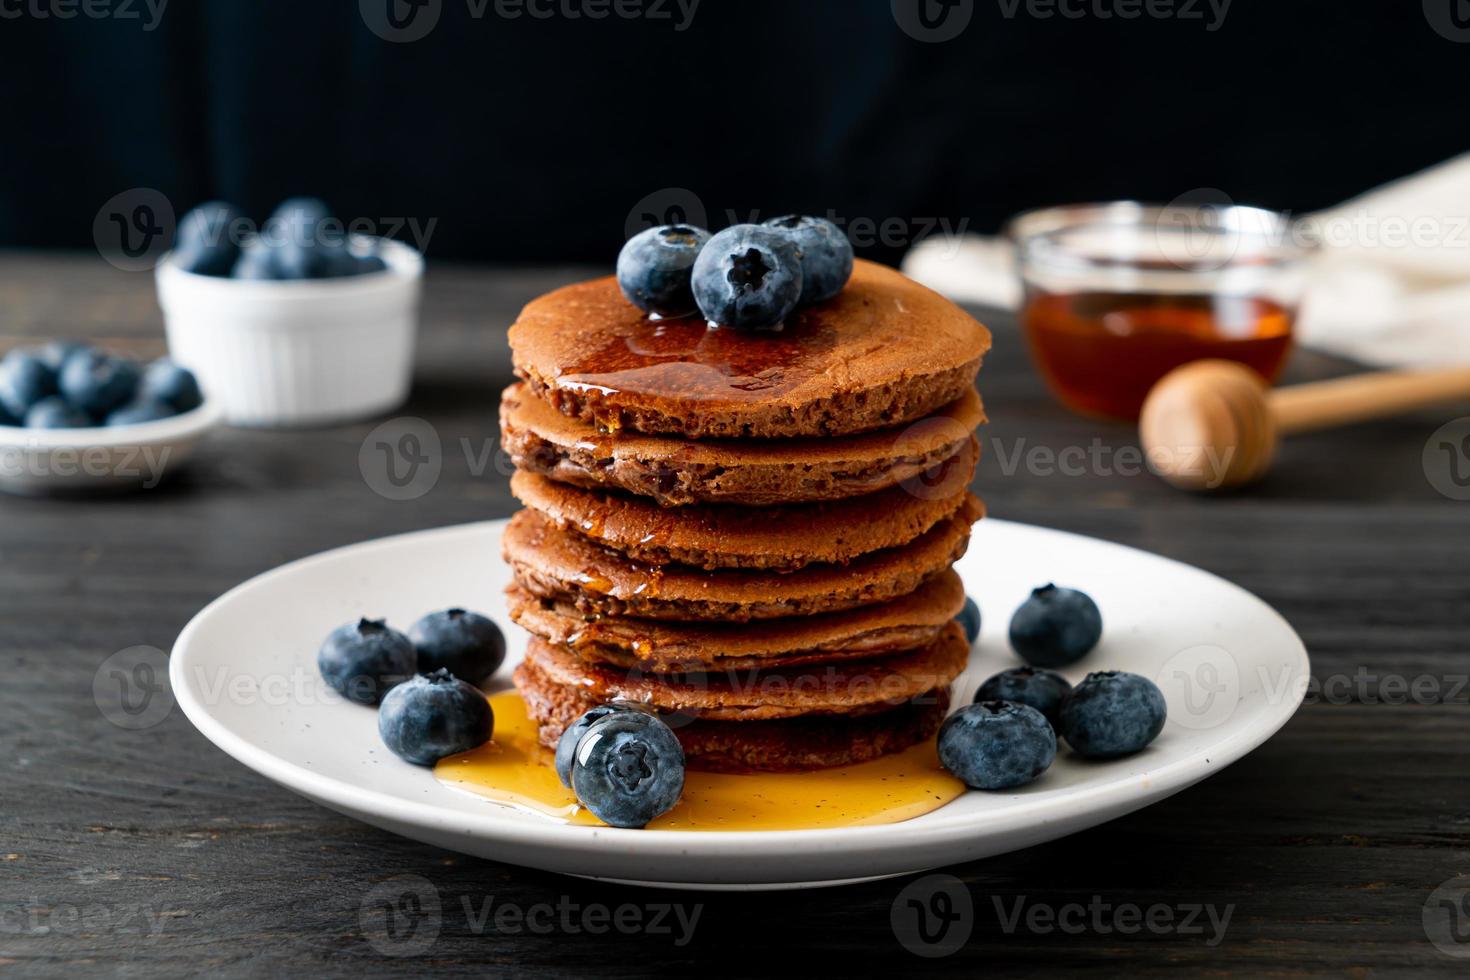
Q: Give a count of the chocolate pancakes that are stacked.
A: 7